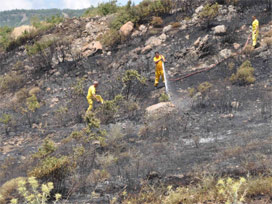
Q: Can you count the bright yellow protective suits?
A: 3